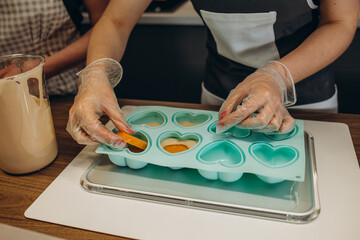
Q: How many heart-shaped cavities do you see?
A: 8